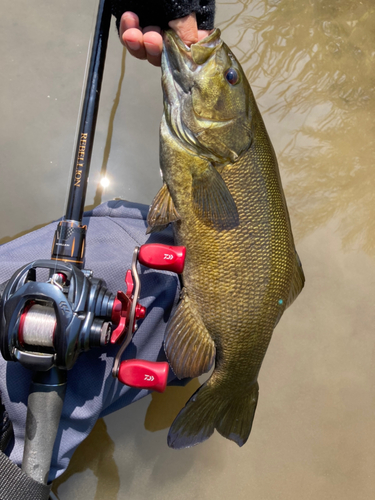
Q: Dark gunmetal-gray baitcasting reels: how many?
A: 1